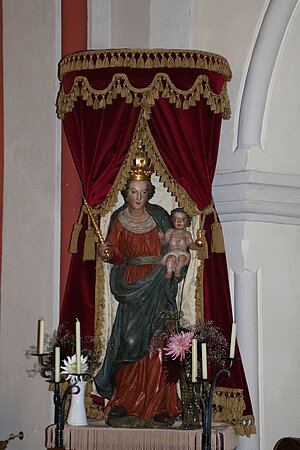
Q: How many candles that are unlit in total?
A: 6